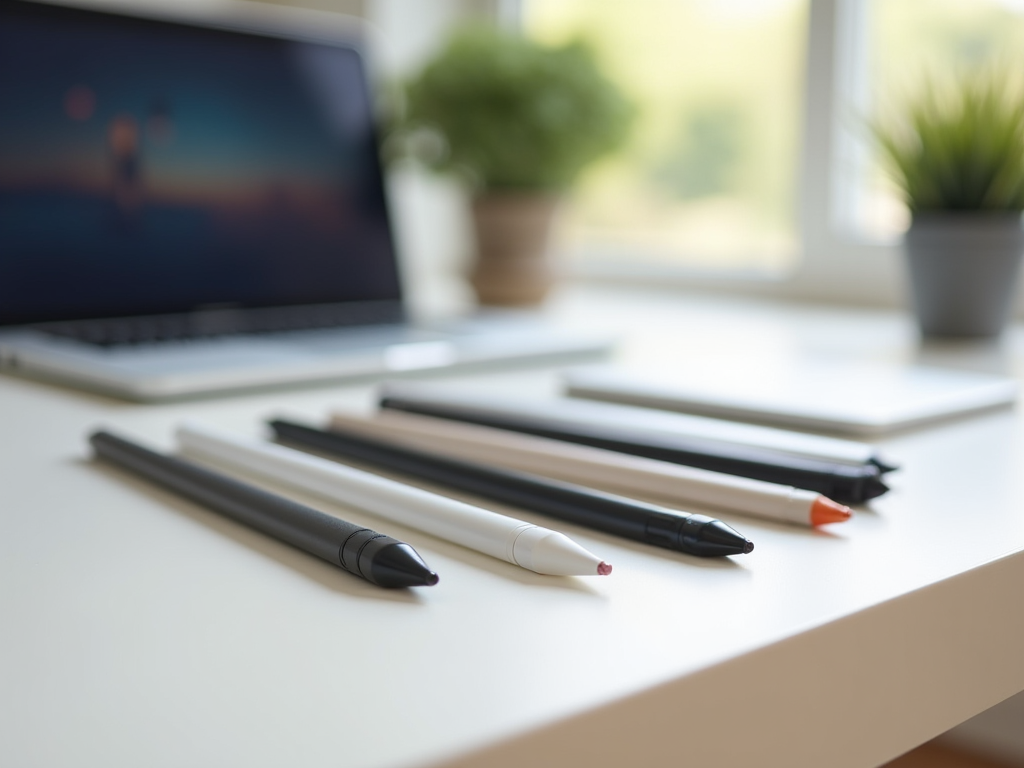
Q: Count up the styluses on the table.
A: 6